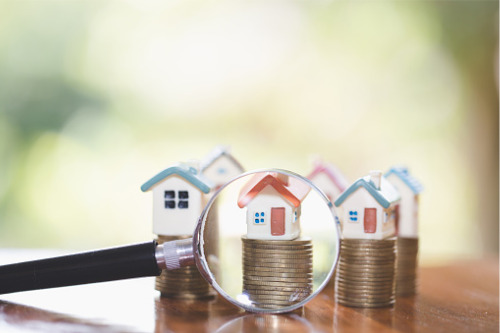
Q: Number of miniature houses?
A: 6